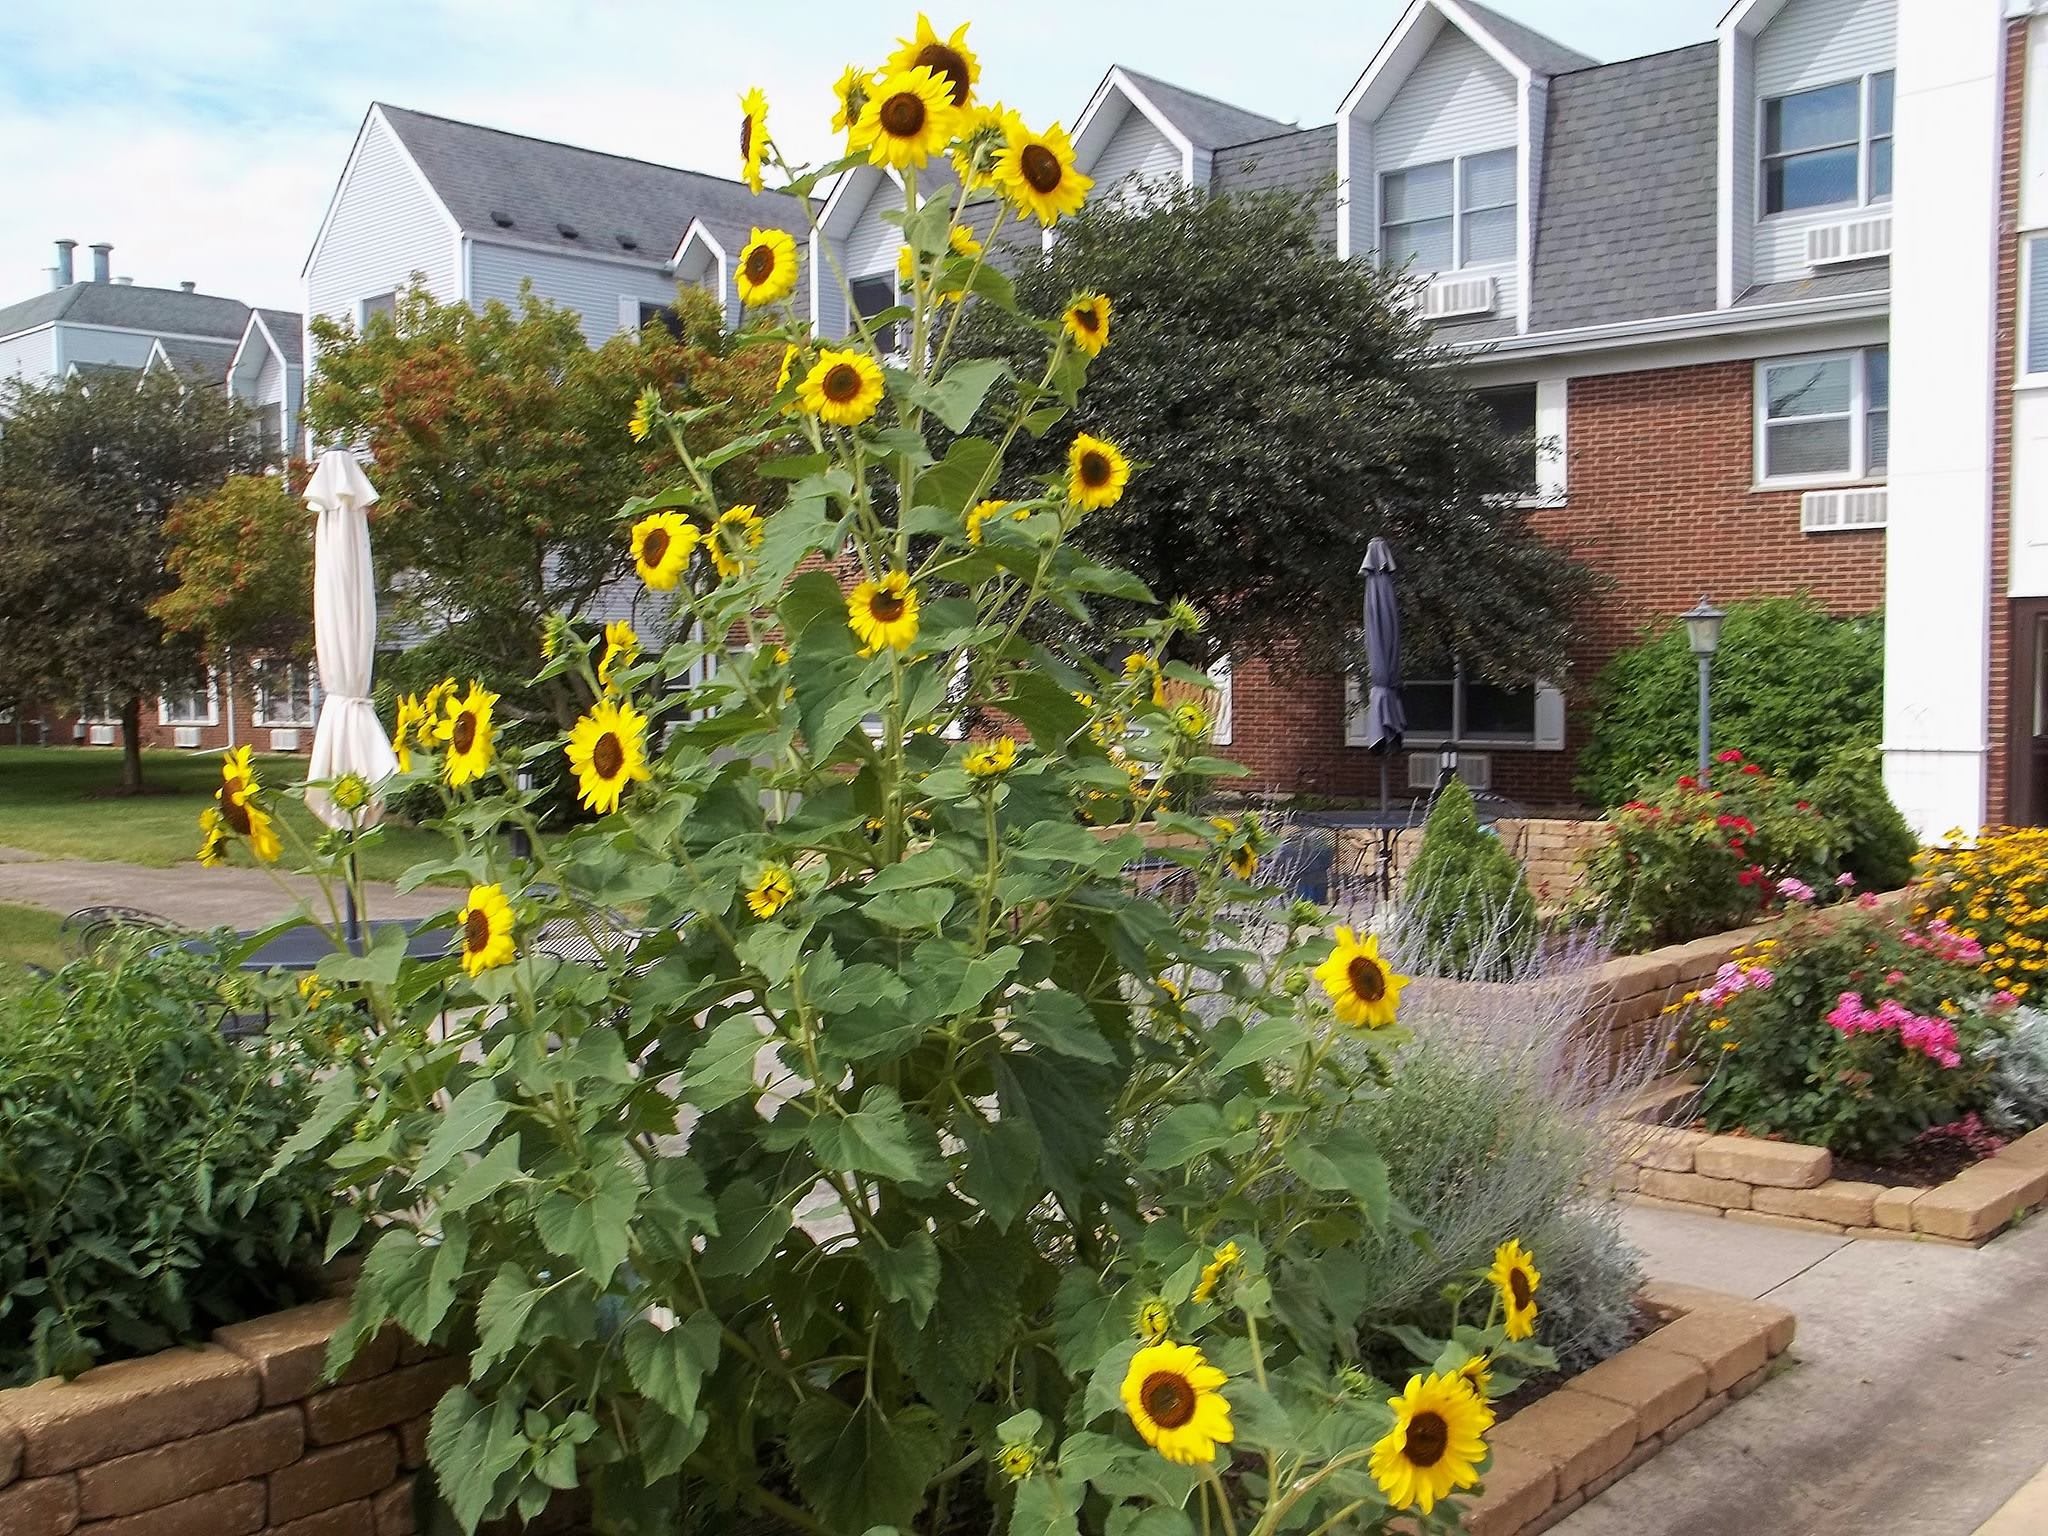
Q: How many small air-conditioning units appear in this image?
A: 7